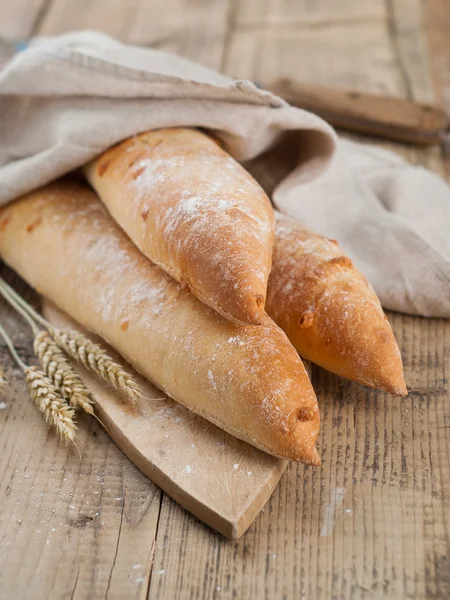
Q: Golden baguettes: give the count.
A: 3